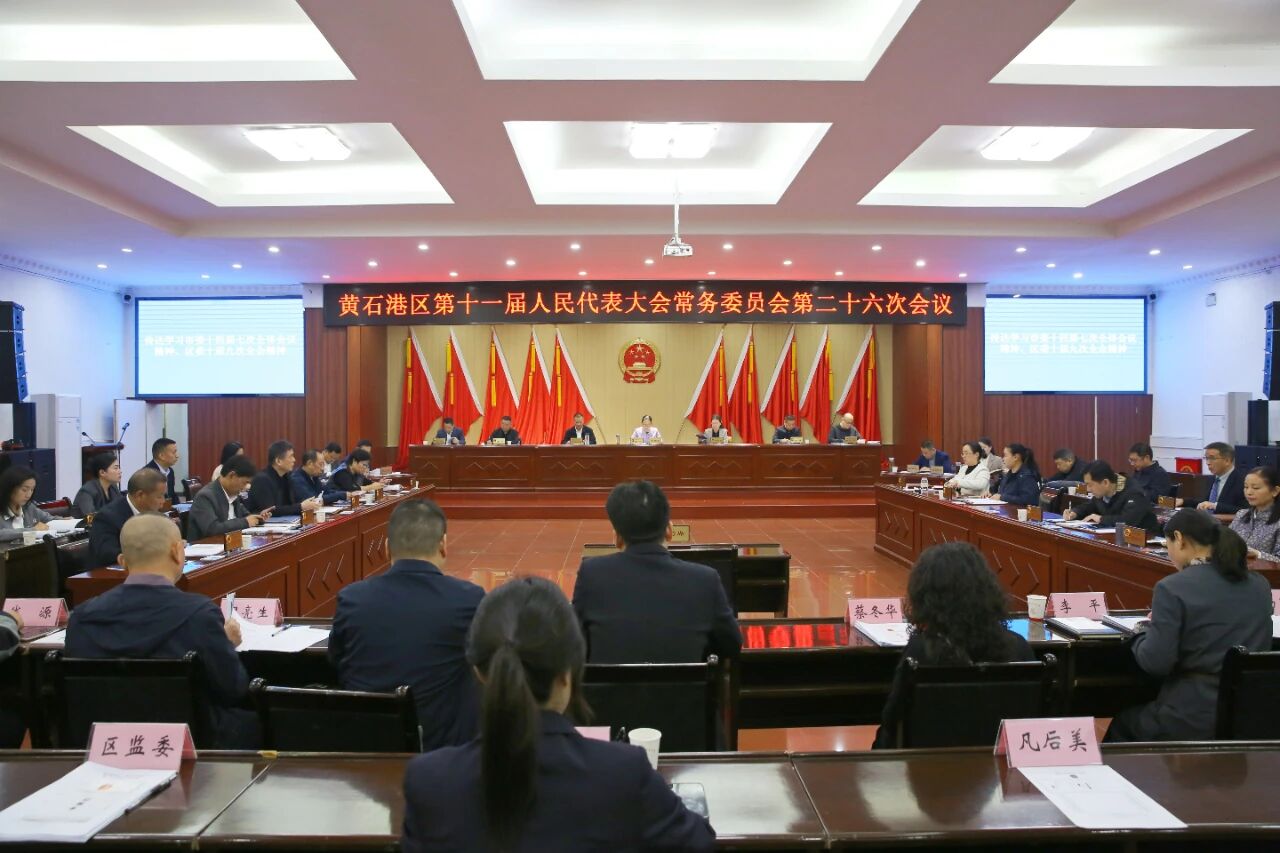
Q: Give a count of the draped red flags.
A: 10